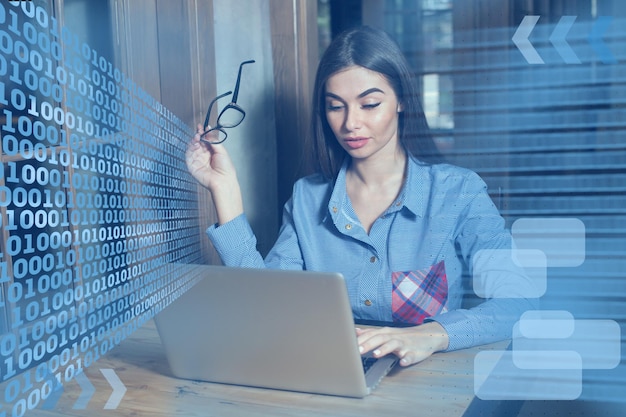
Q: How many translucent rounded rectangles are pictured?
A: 5